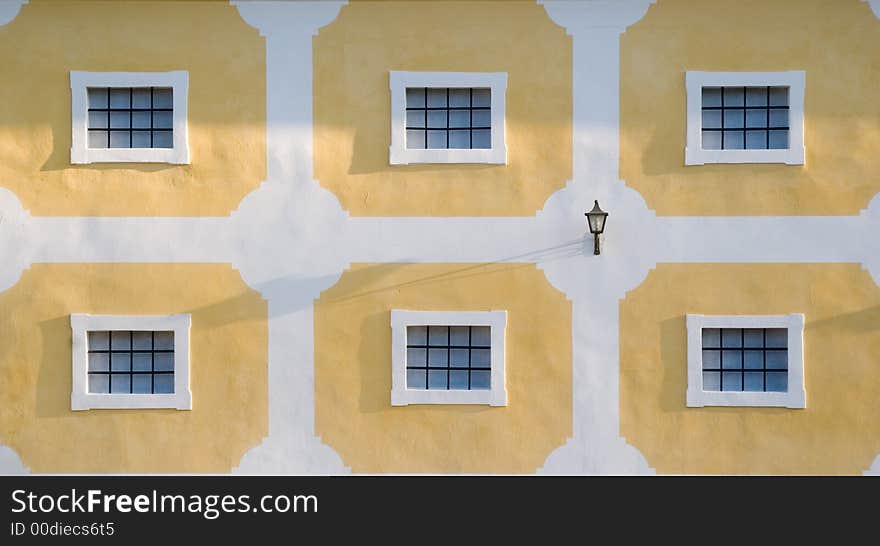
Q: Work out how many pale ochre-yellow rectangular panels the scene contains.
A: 6